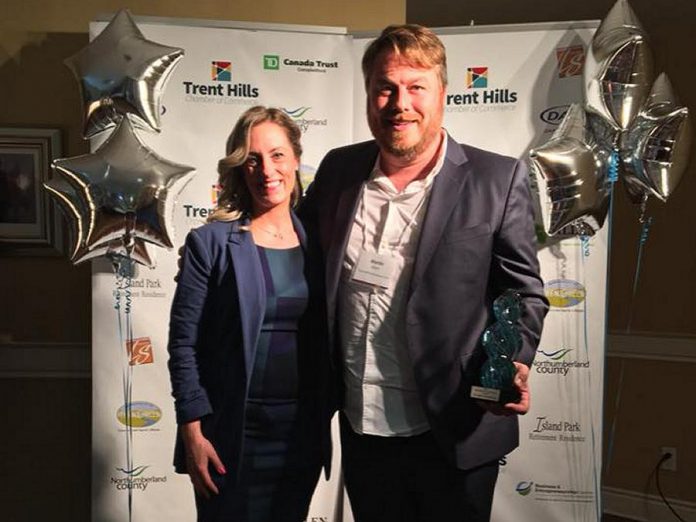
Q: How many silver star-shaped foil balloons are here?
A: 6